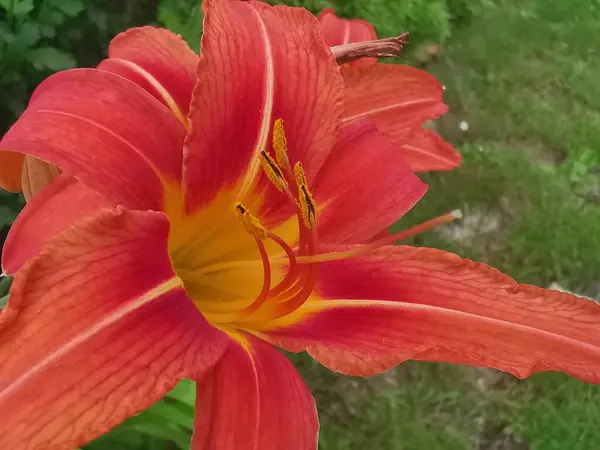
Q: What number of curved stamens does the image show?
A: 6